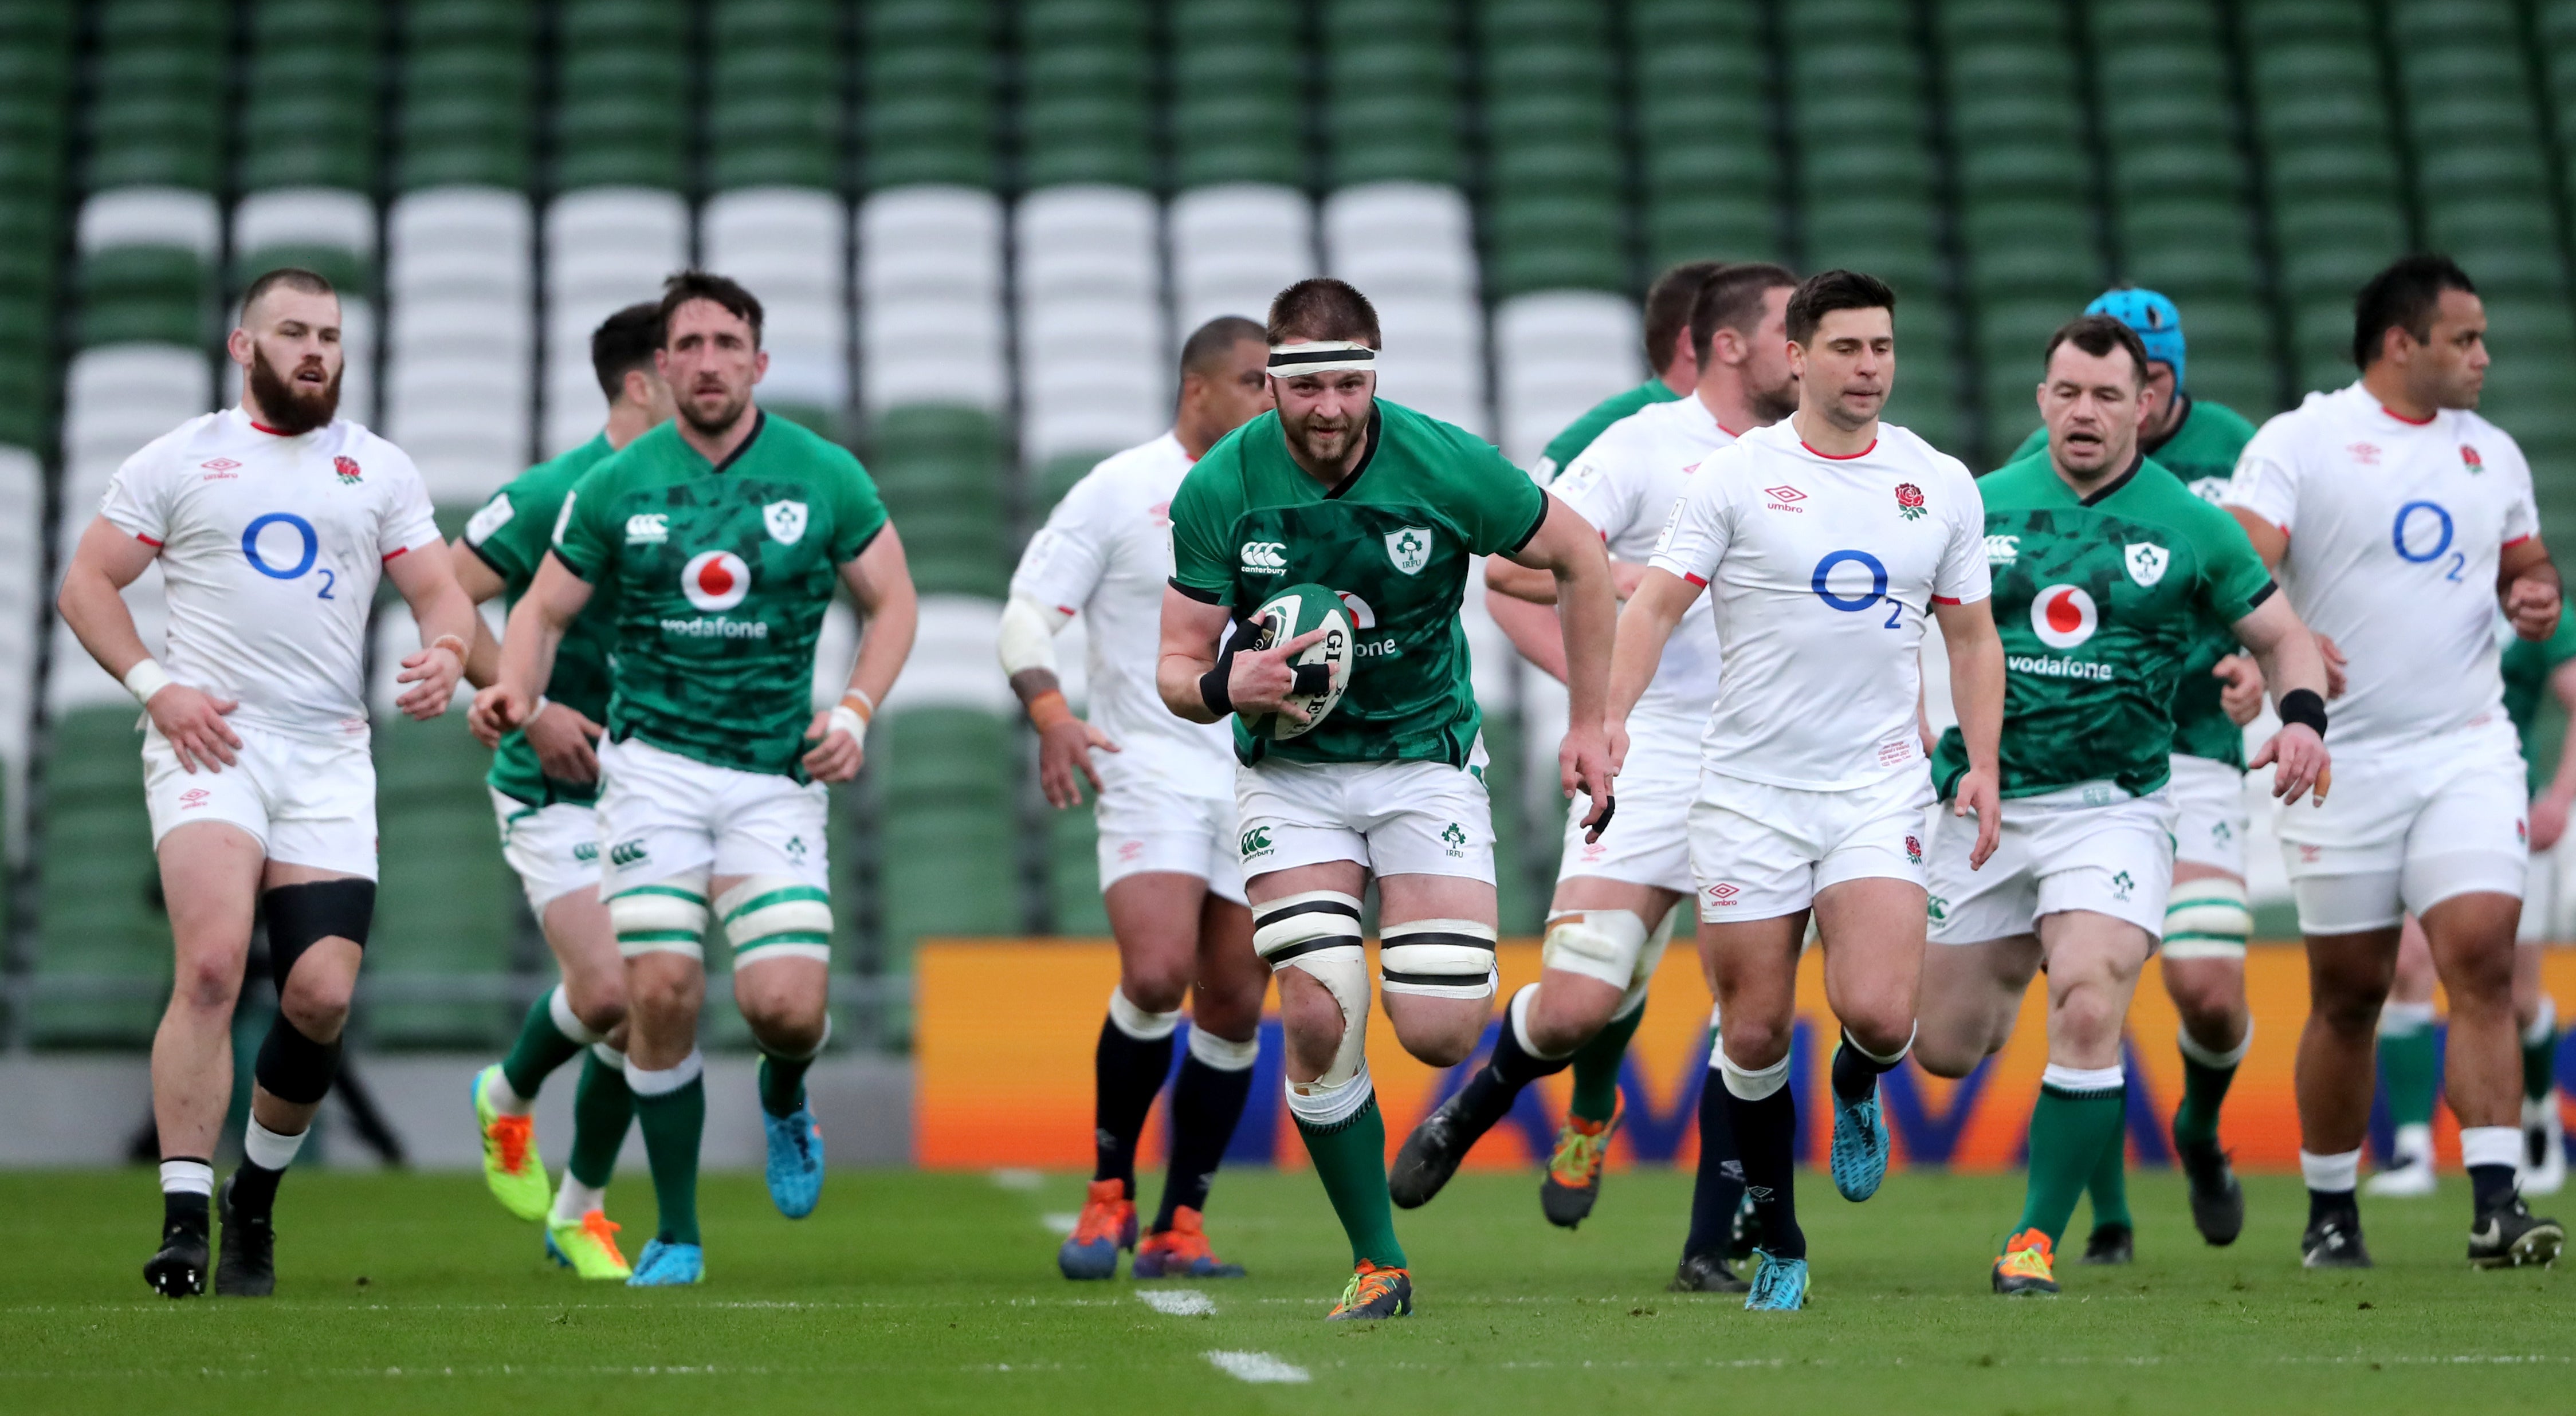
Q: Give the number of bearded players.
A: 4